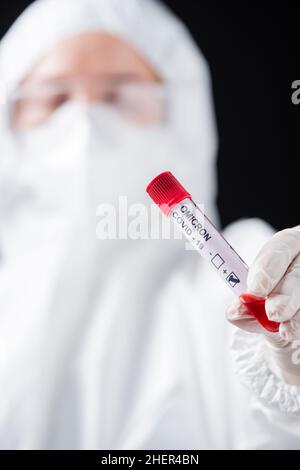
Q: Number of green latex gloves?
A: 0